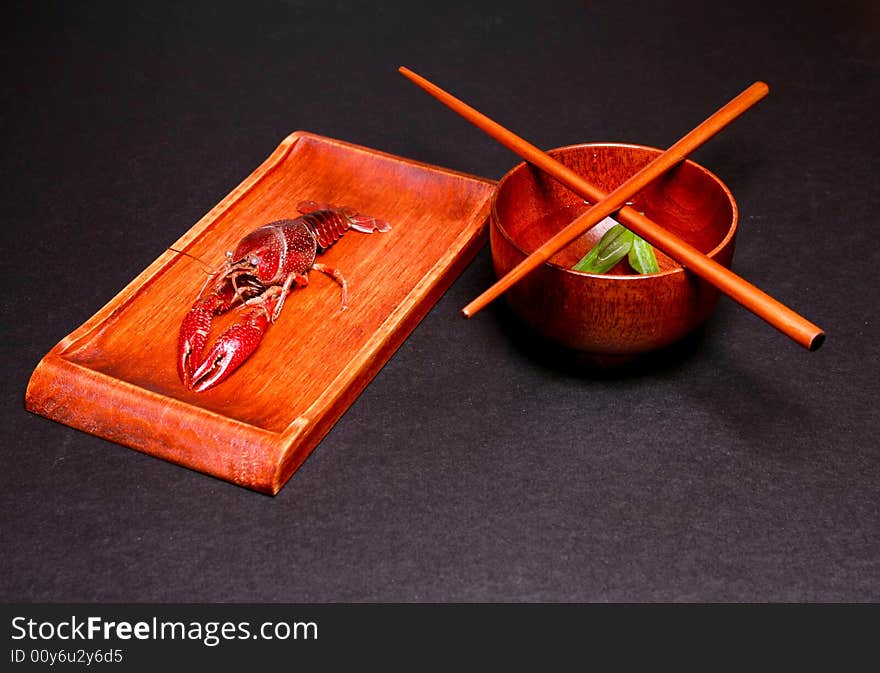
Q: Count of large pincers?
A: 2